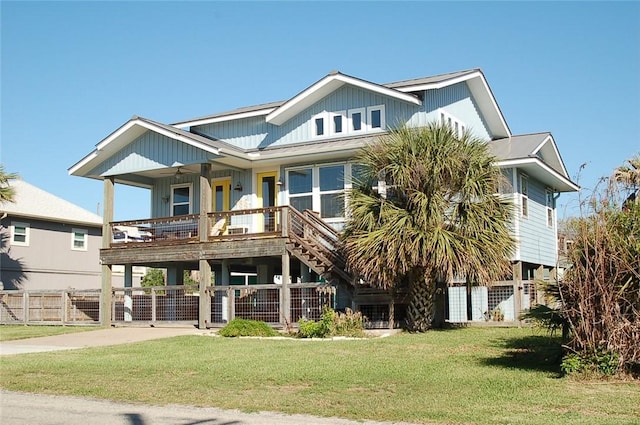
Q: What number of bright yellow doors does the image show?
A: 2